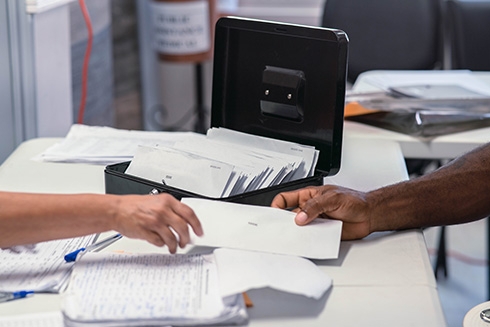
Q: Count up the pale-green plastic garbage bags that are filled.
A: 0